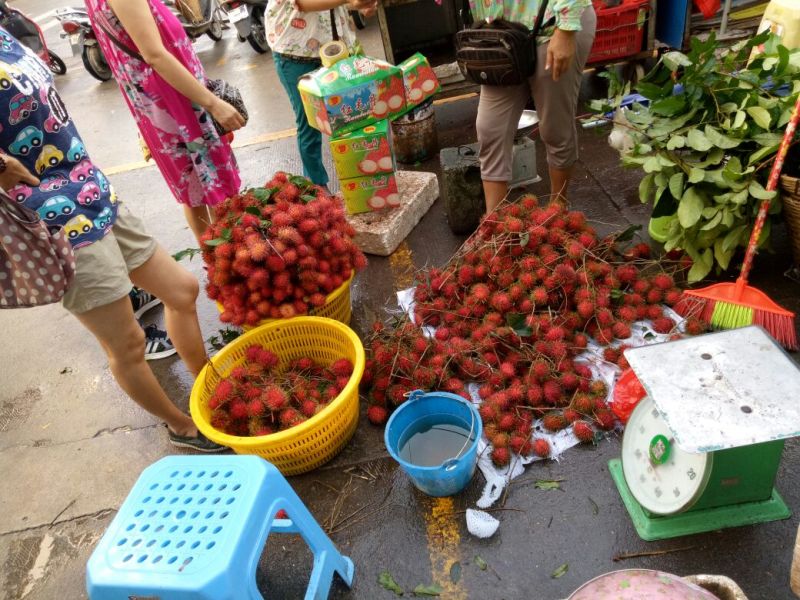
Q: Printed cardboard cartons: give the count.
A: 4